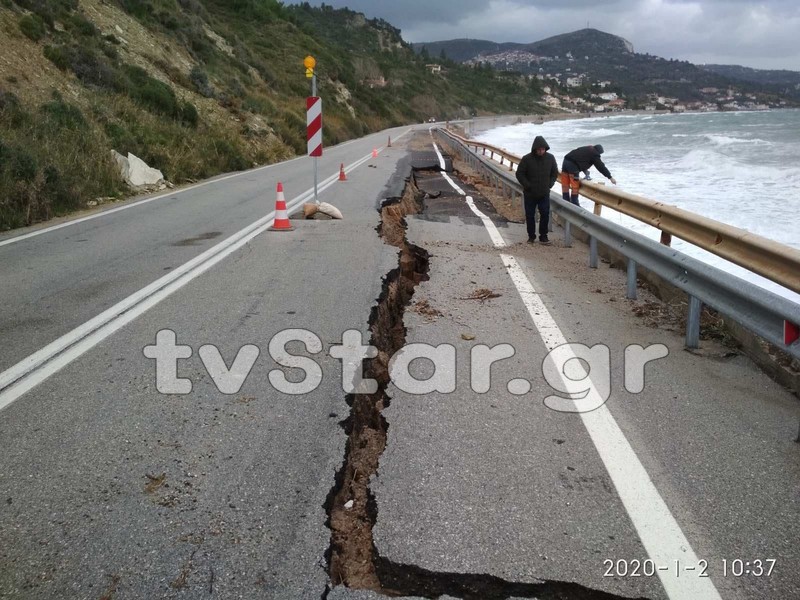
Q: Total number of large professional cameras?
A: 0